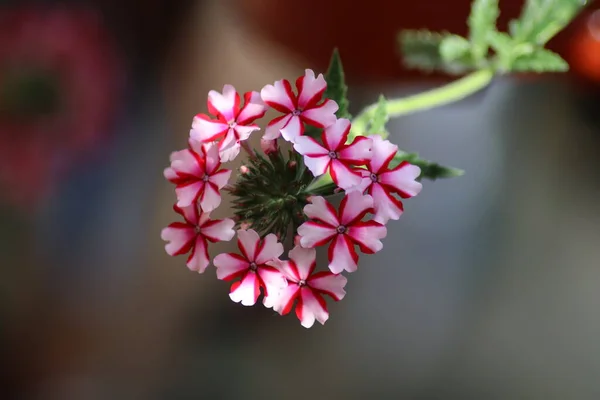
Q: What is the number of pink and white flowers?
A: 9